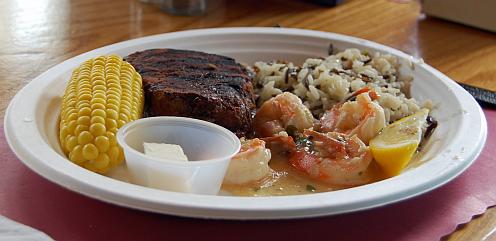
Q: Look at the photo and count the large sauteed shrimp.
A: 4